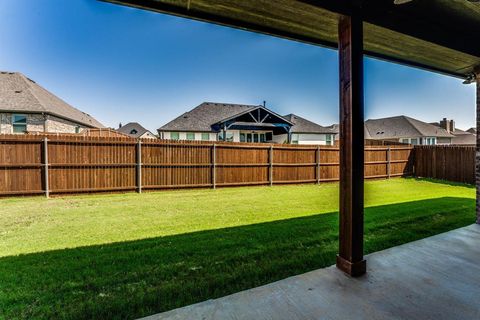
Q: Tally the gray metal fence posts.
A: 6